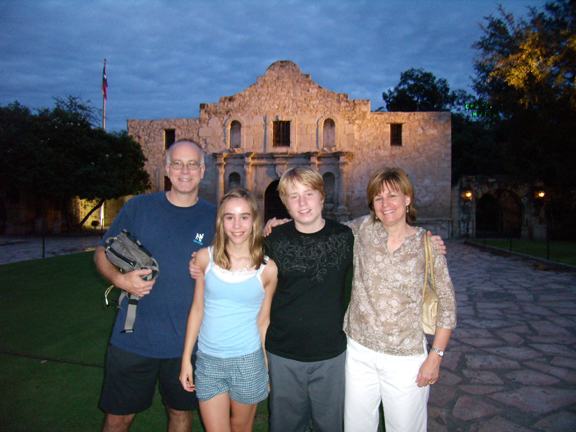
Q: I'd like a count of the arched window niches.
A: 4